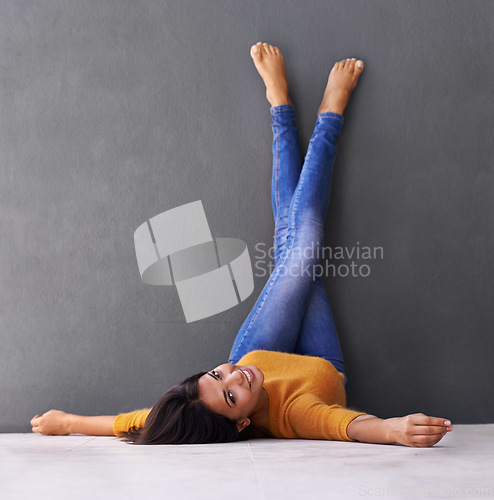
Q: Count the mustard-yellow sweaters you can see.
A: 1